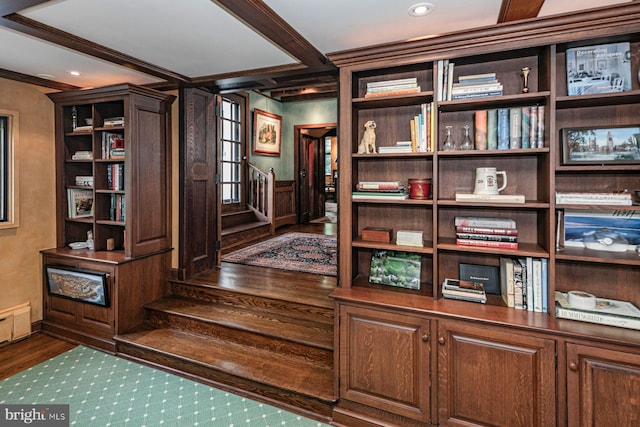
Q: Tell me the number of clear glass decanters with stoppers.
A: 2